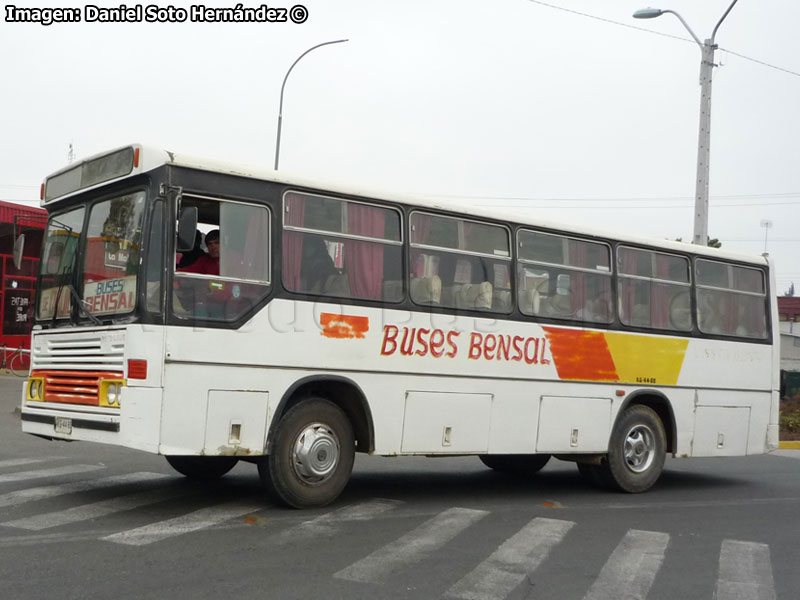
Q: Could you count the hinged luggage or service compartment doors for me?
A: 4